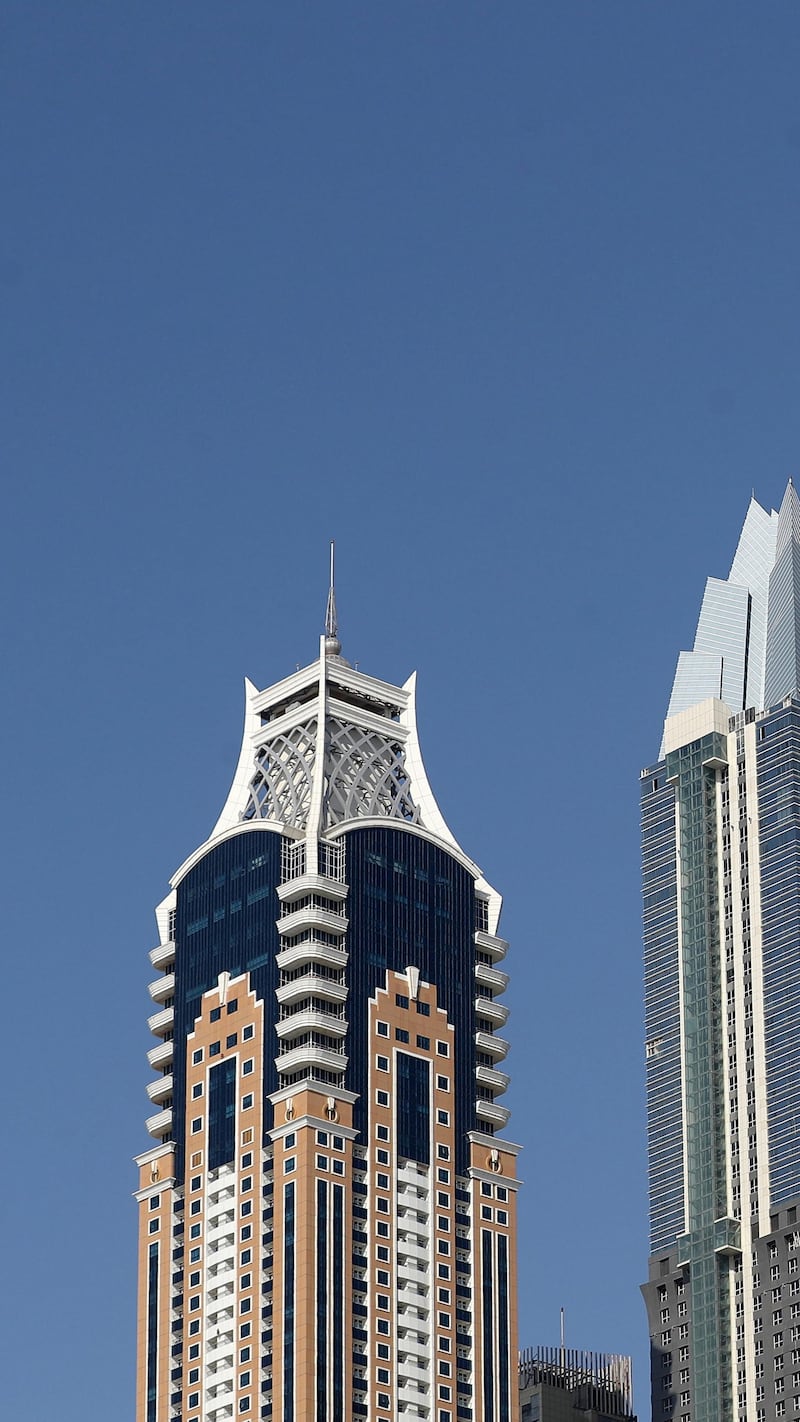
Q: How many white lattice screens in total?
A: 2